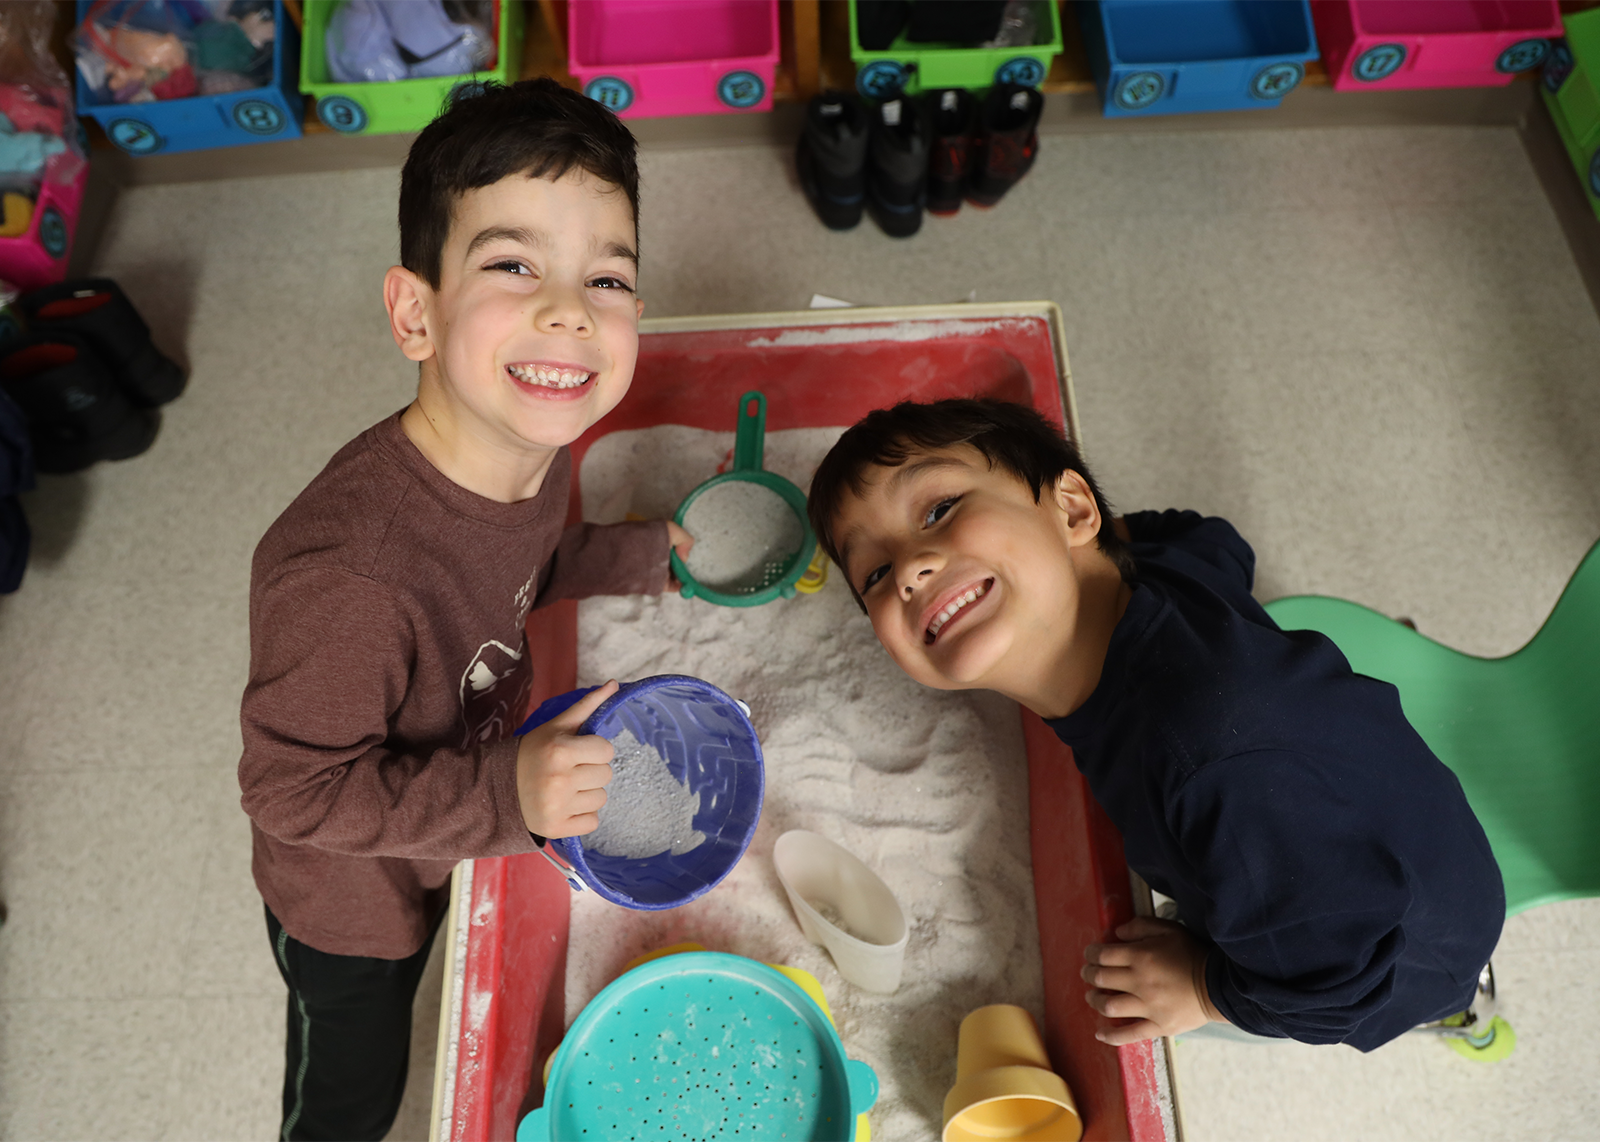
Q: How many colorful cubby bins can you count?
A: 8